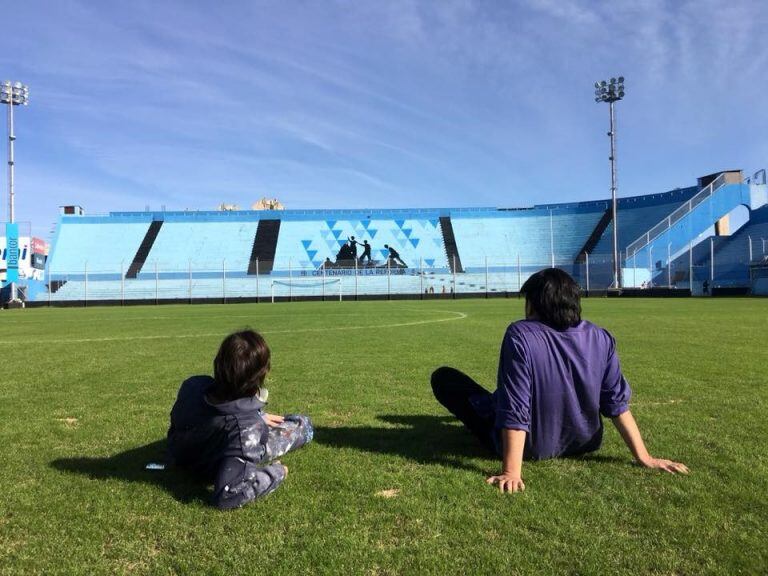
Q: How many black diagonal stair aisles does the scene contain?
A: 4